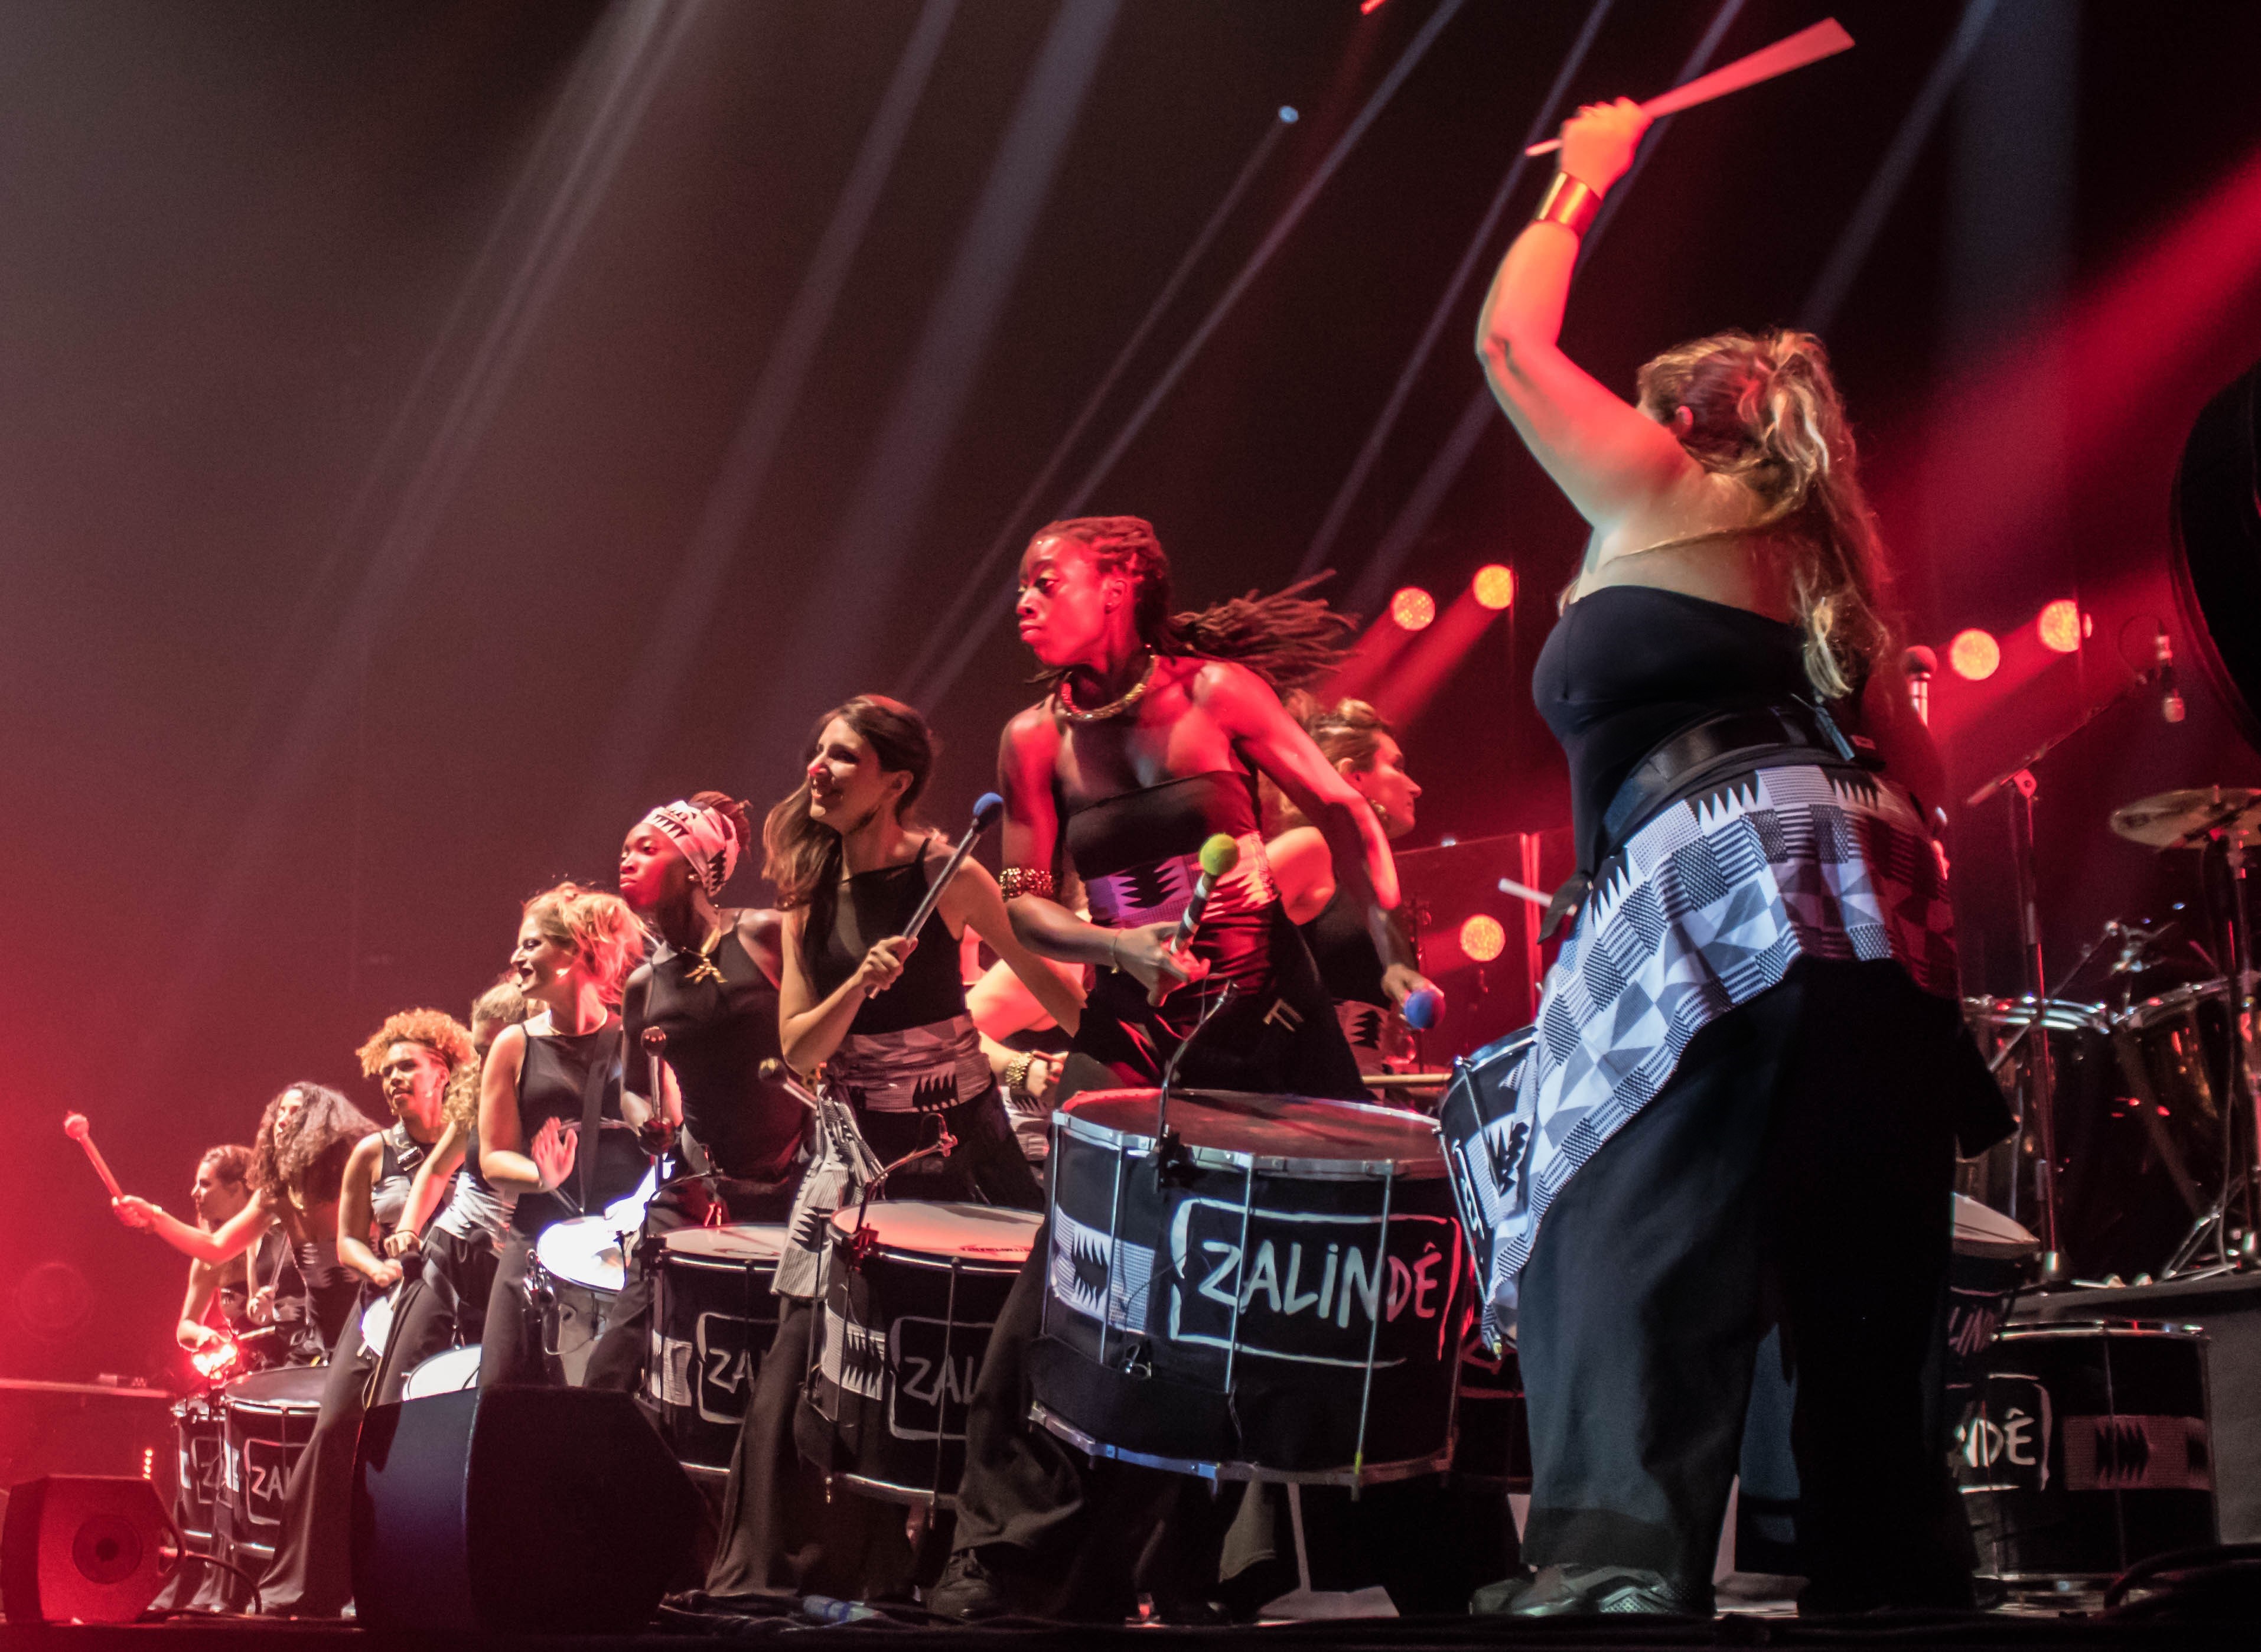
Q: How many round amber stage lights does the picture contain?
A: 5